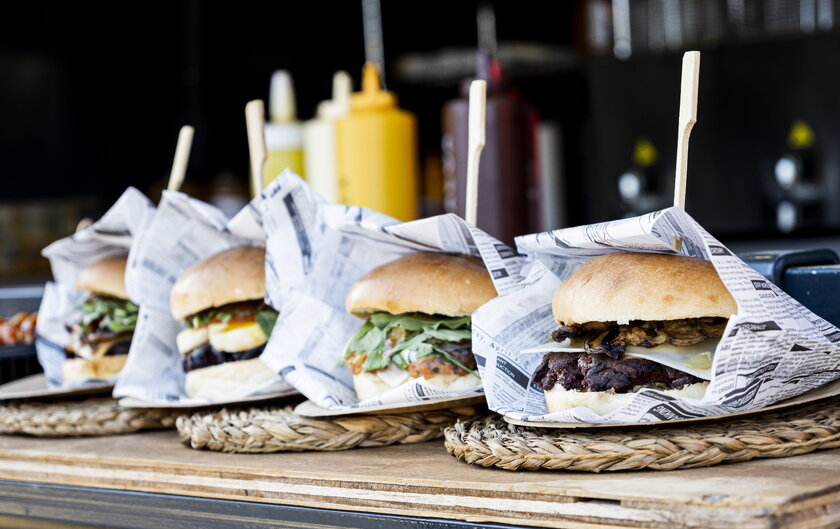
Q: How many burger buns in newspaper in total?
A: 4